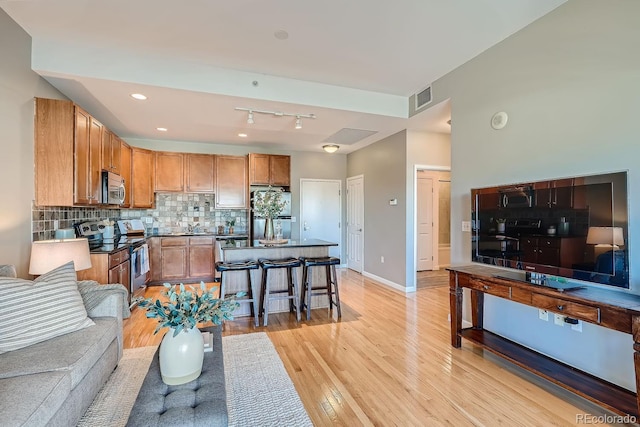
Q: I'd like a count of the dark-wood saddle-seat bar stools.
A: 3